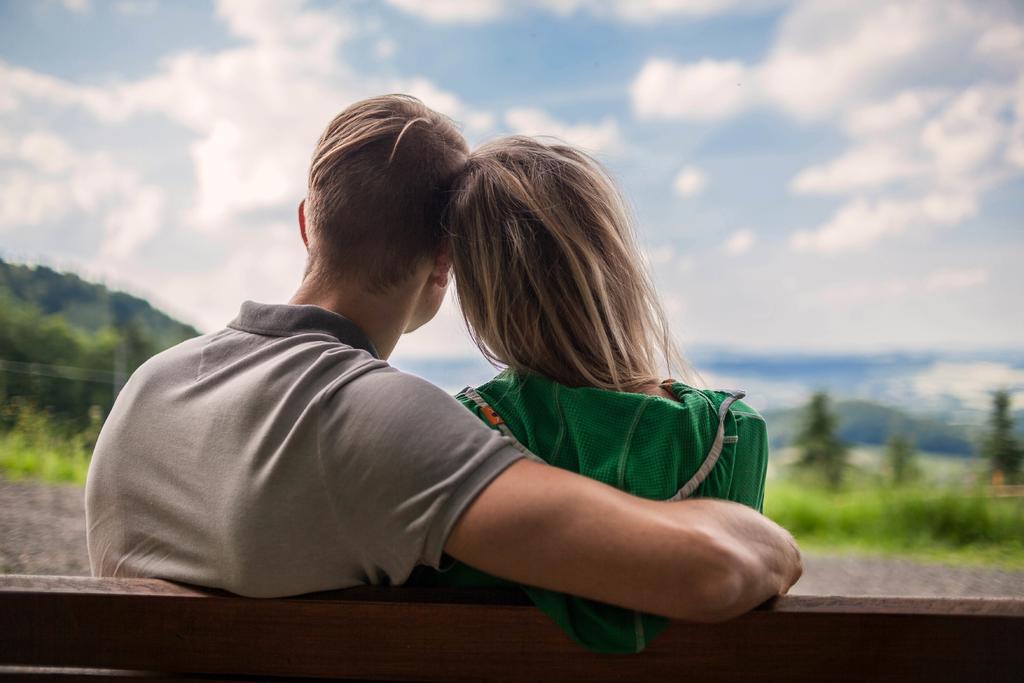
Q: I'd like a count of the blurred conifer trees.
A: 3